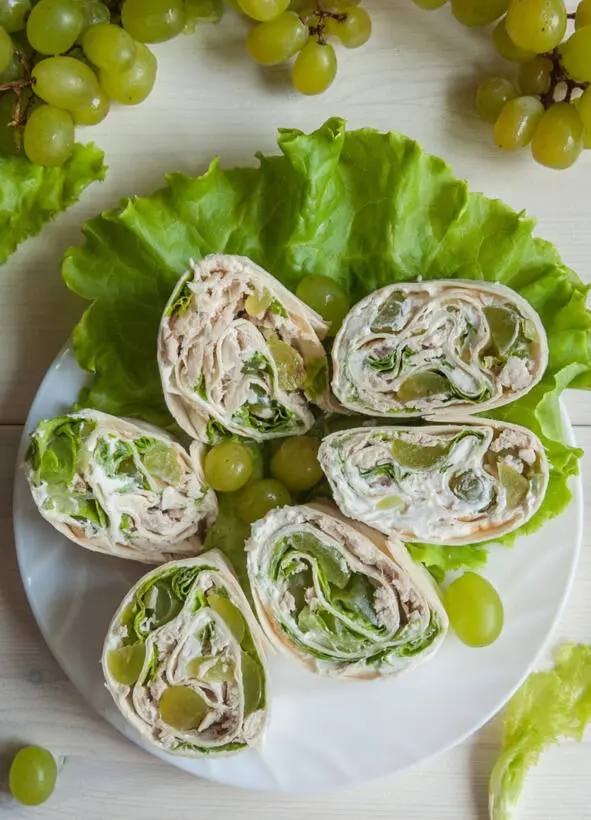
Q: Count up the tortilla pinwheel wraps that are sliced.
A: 6